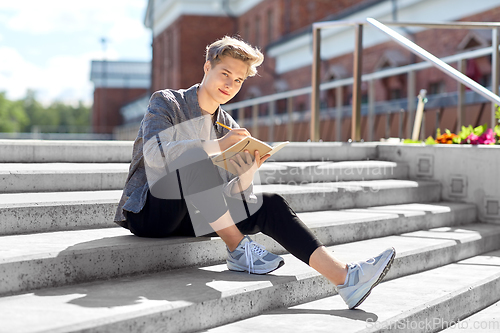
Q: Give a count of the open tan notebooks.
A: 1